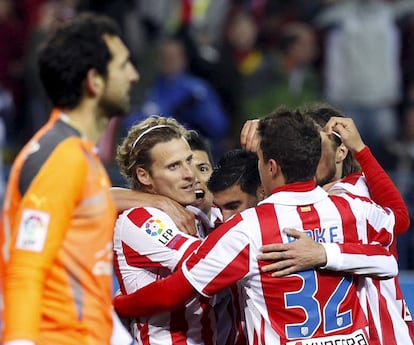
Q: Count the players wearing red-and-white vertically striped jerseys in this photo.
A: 5